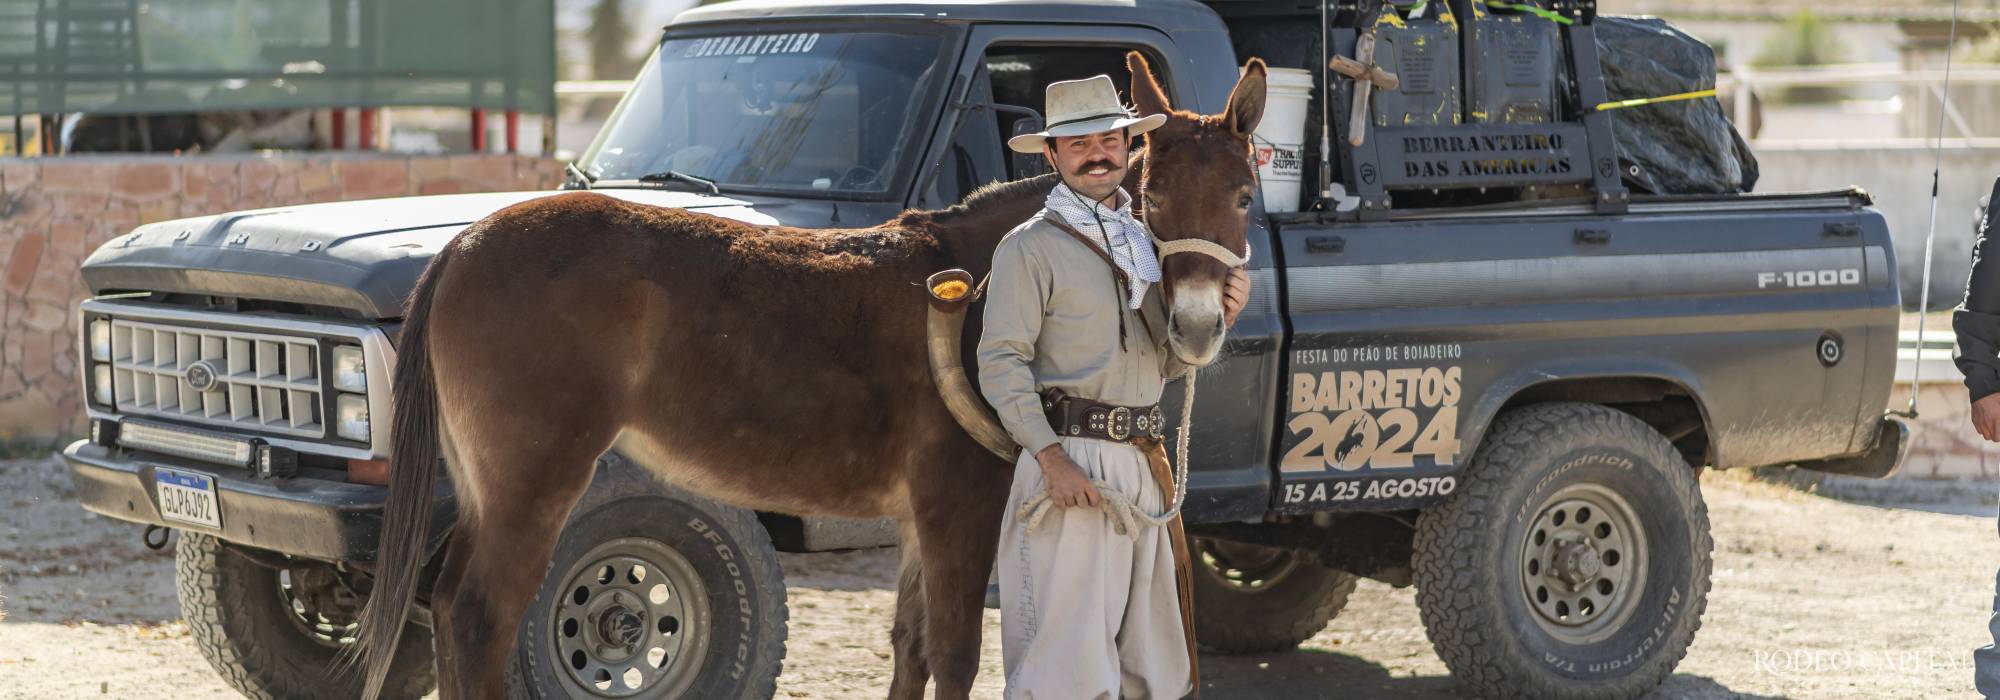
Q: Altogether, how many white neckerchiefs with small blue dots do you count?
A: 1